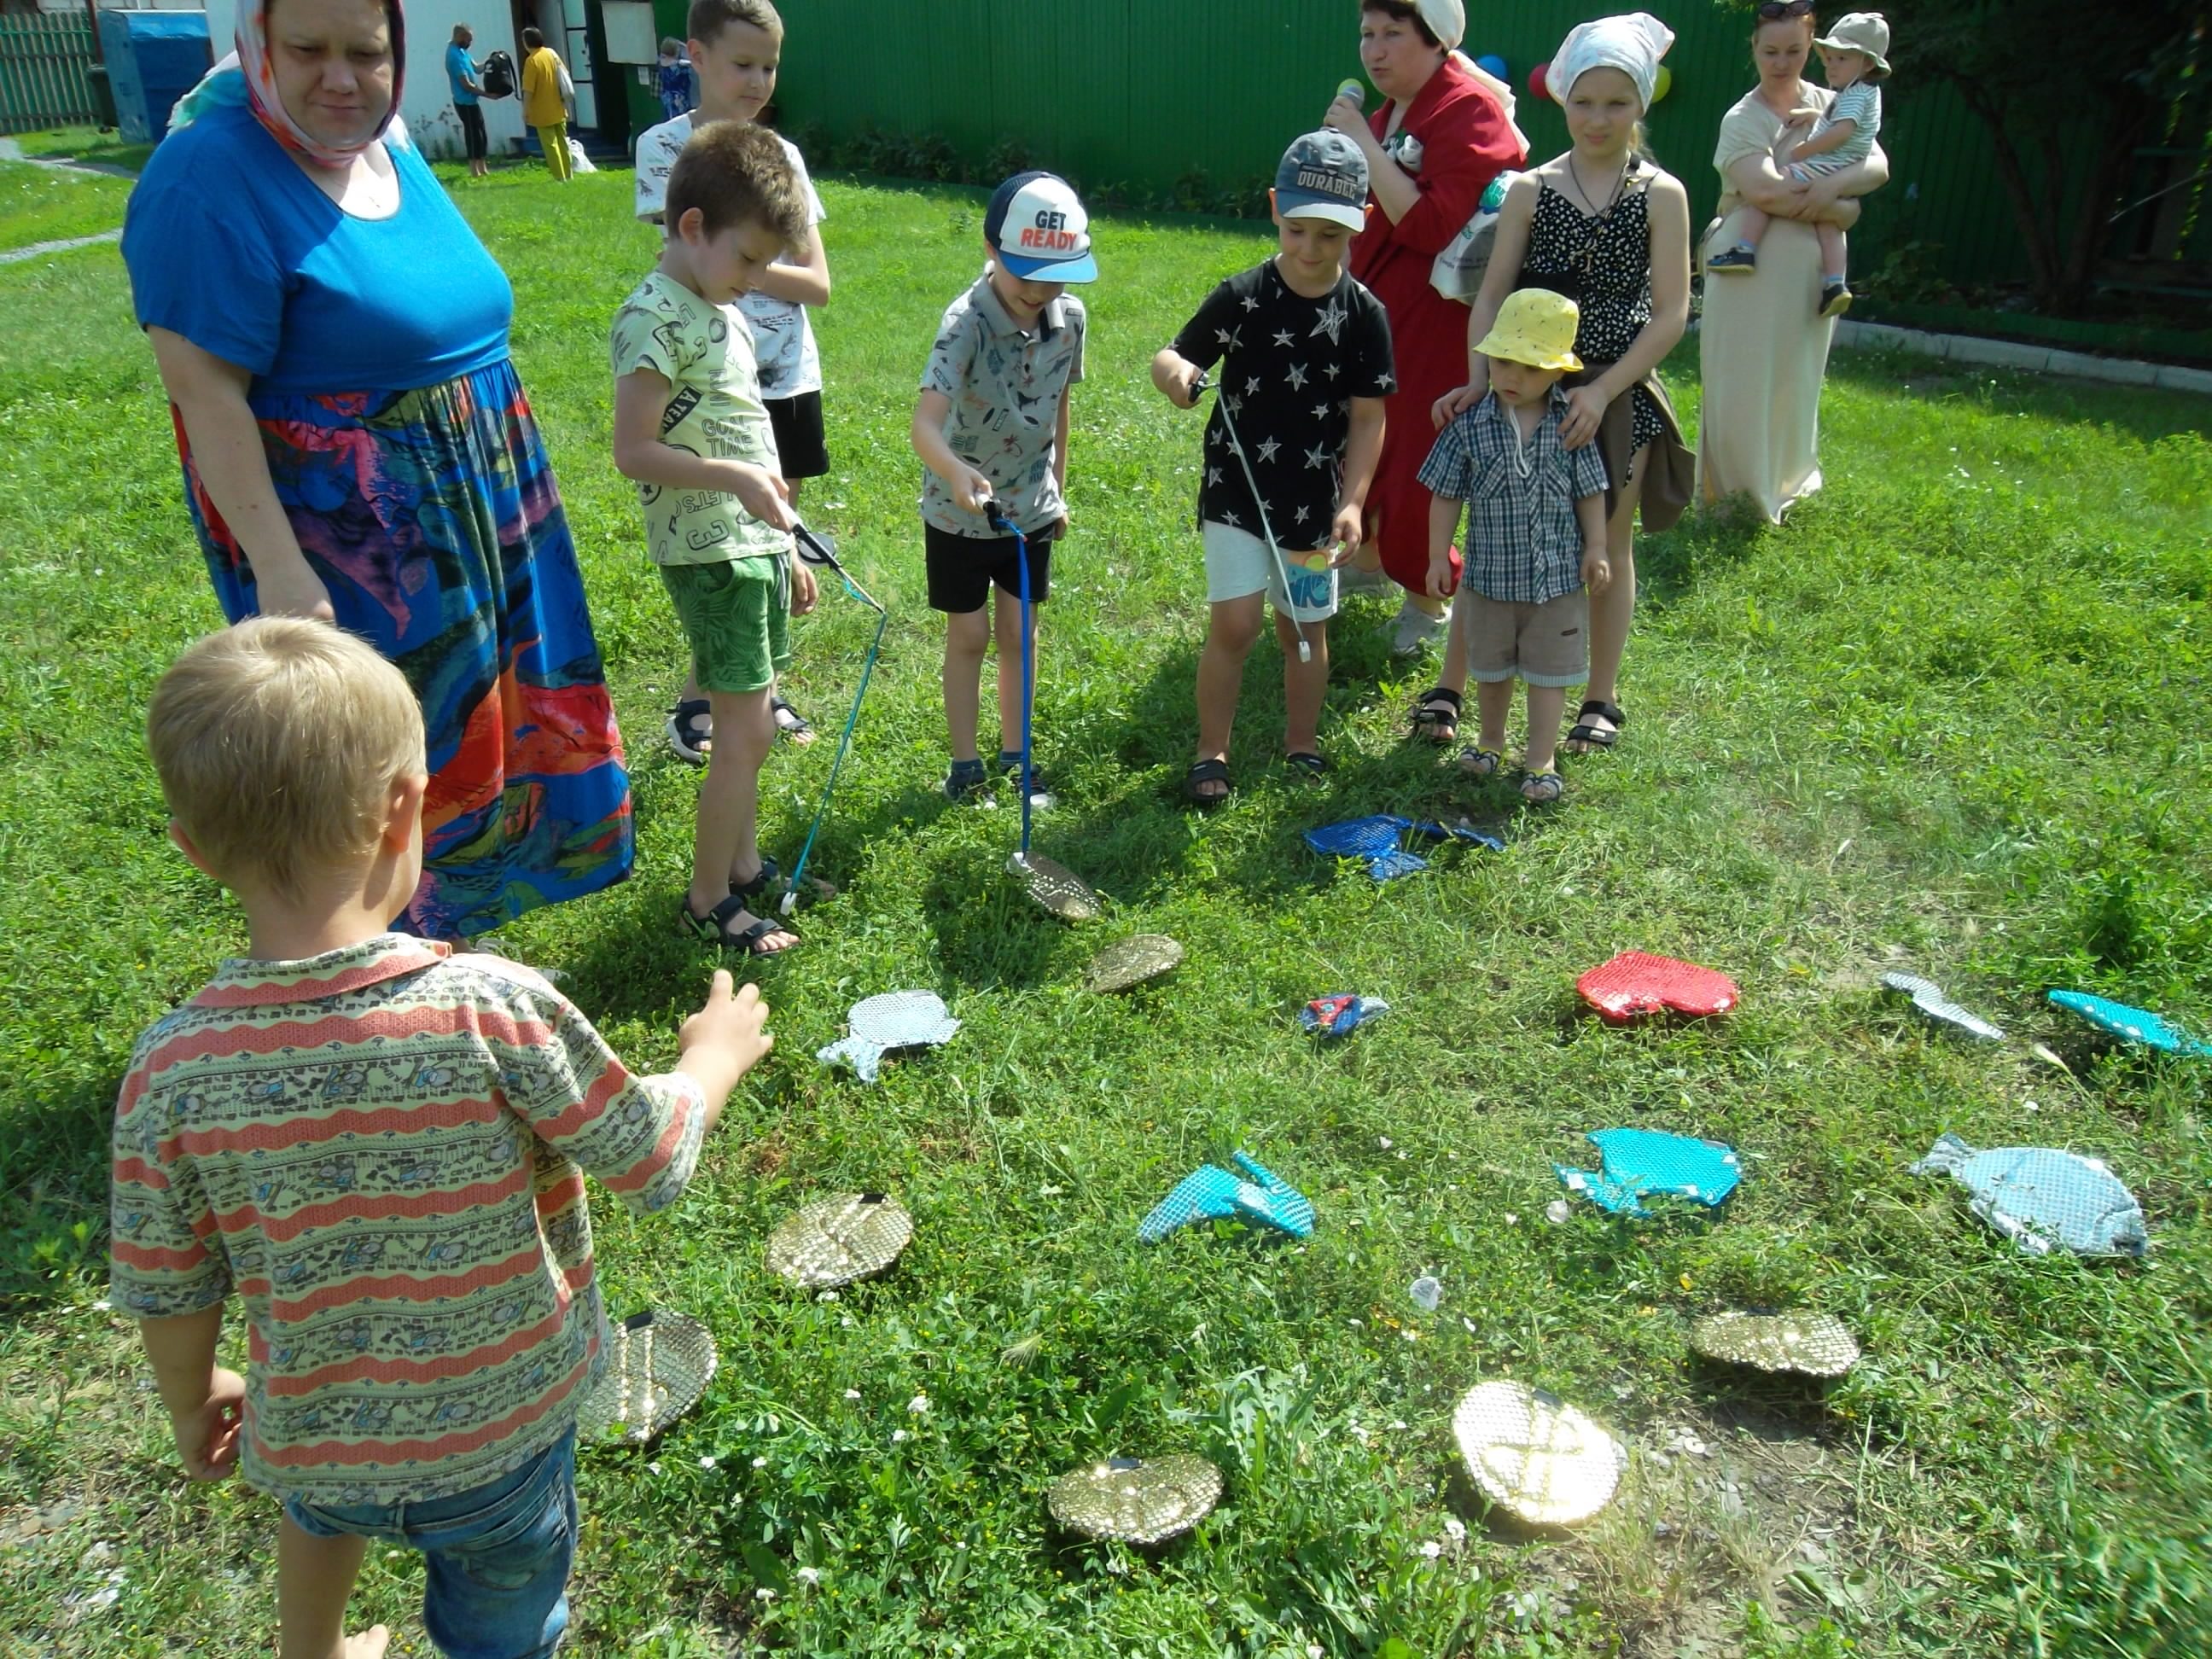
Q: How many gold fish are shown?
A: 7